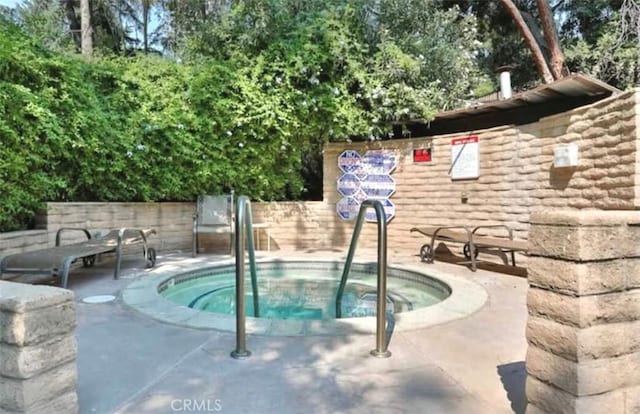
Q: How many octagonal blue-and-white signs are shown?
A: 6